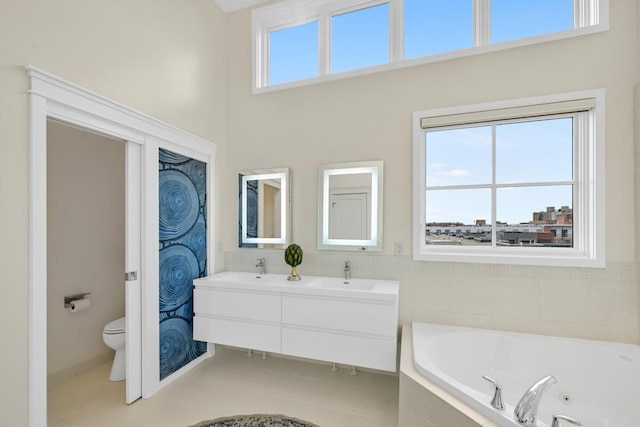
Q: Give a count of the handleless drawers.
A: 4